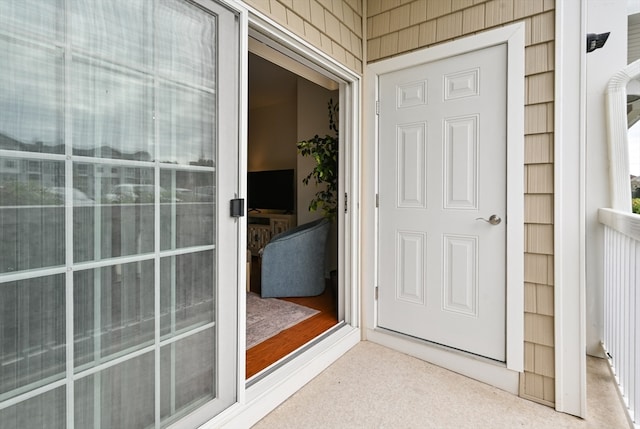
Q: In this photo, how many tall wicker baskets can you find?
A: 0